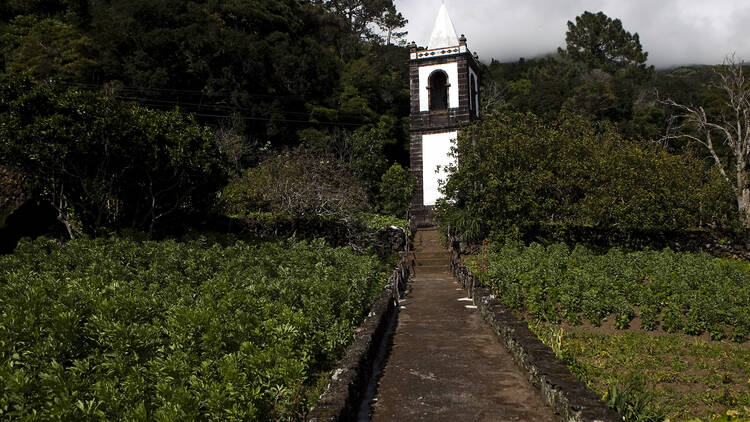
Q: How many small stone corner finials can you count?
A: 3